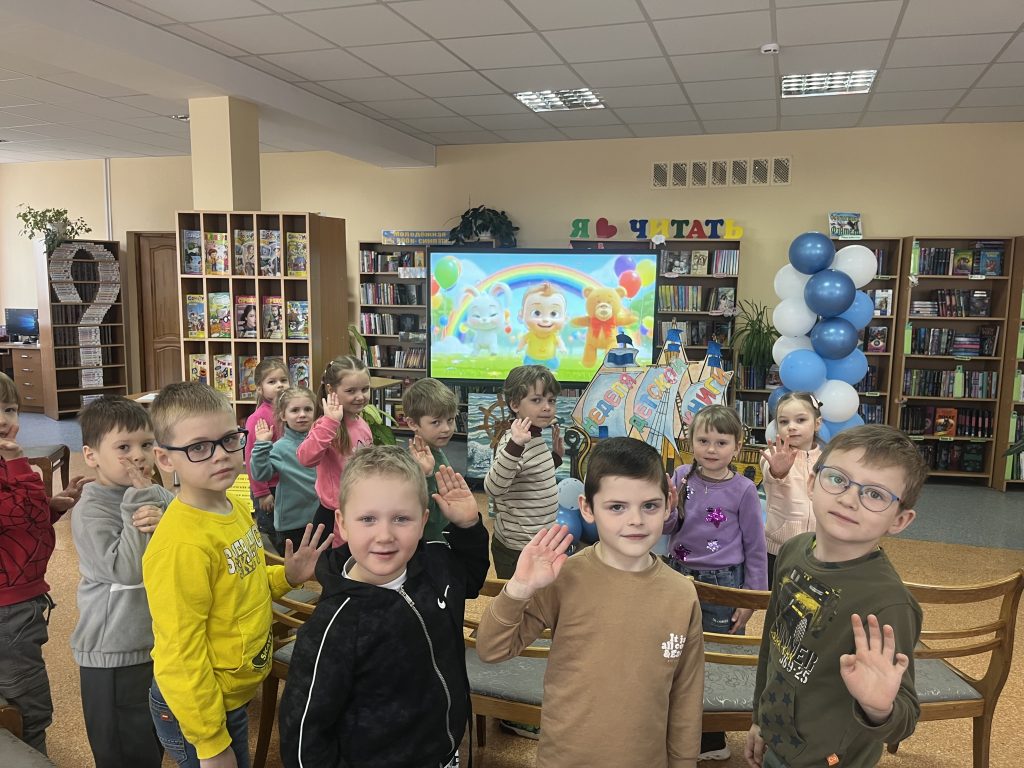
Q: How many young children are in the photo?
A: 13